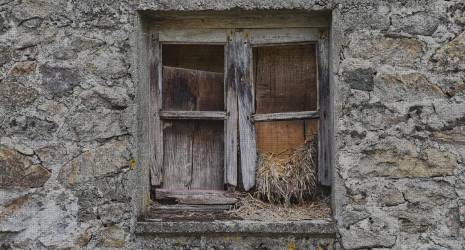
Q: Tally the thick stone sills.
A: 1